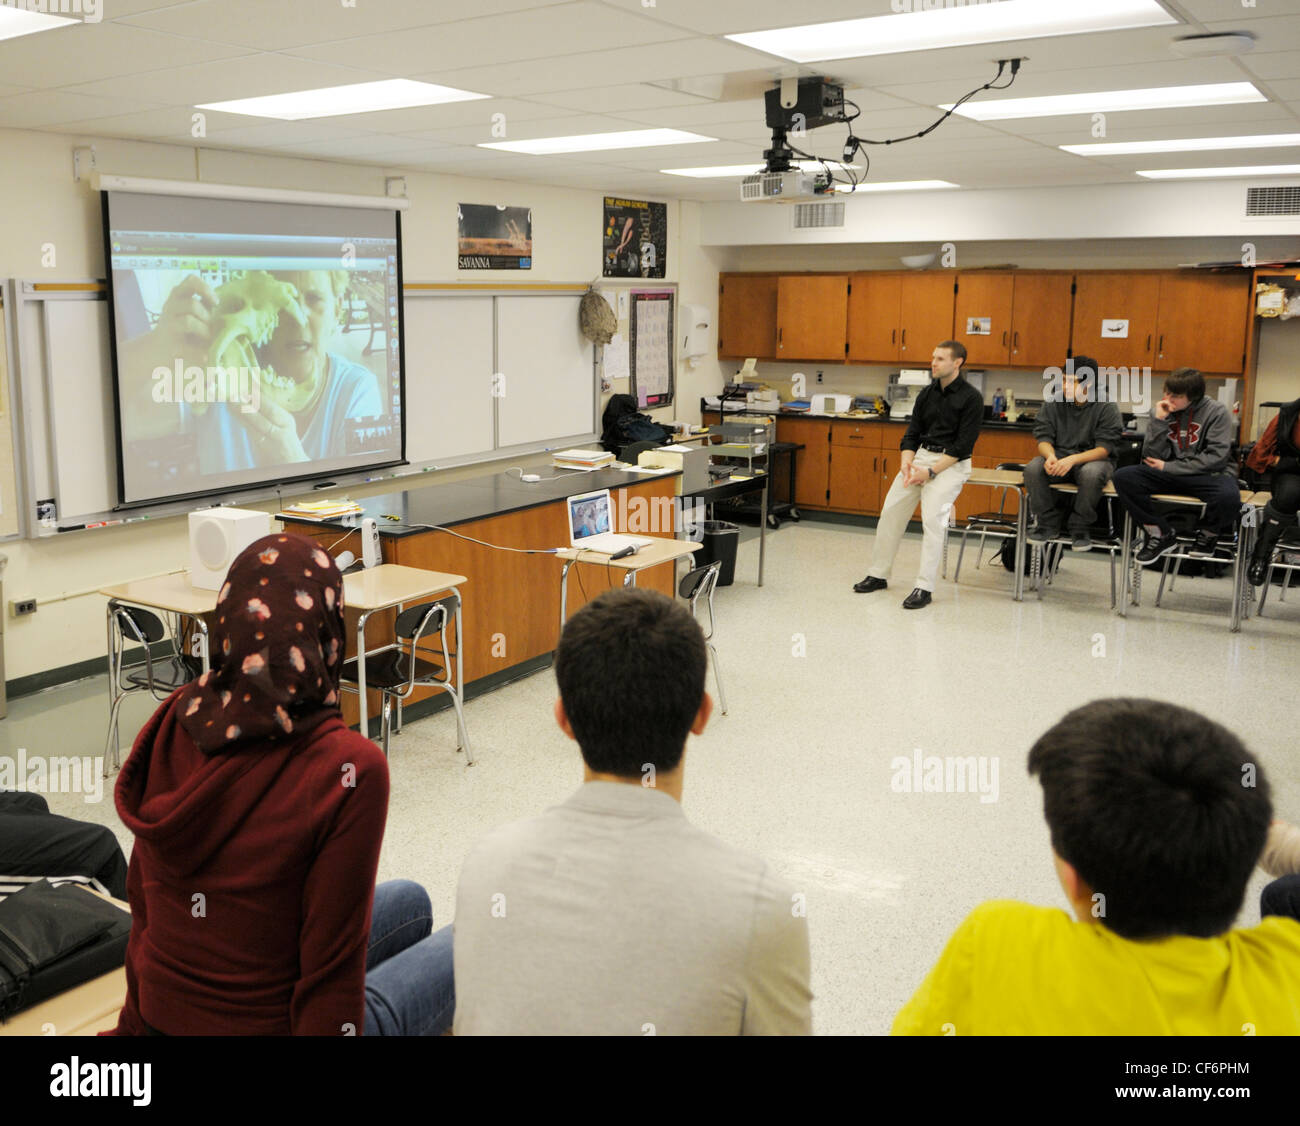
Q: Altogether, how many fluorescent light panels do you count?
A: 9